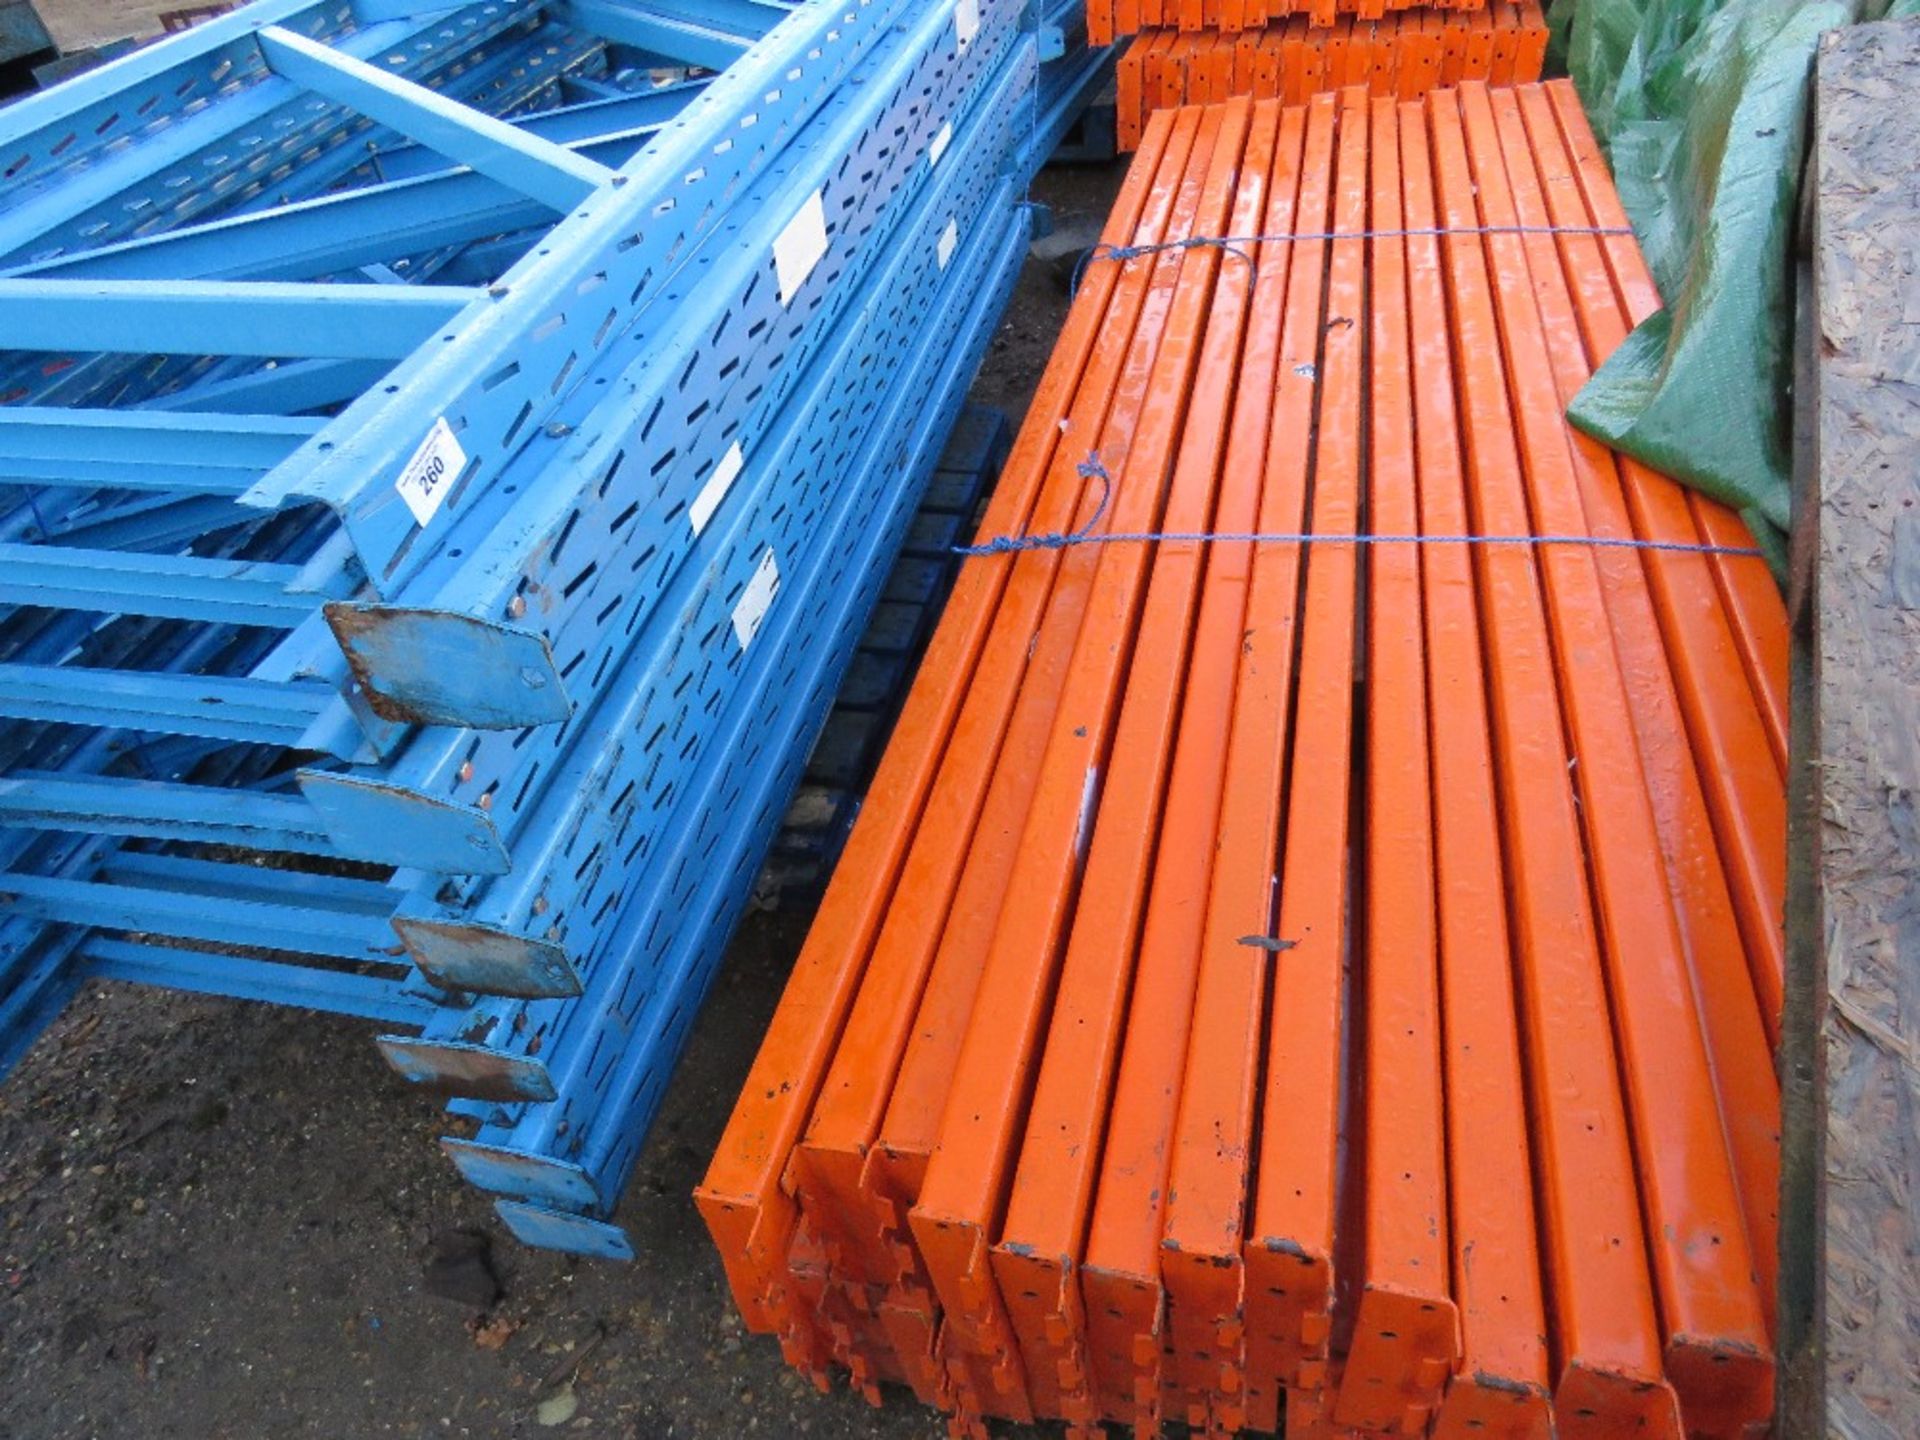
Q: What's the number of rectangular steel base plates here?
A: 6